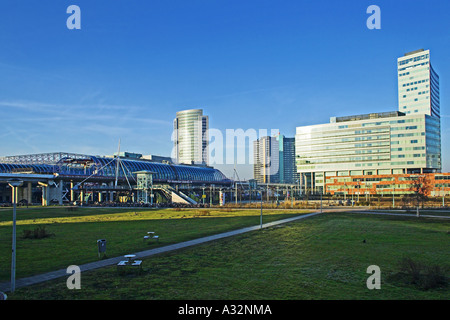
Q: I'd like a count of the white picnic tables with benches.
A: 2